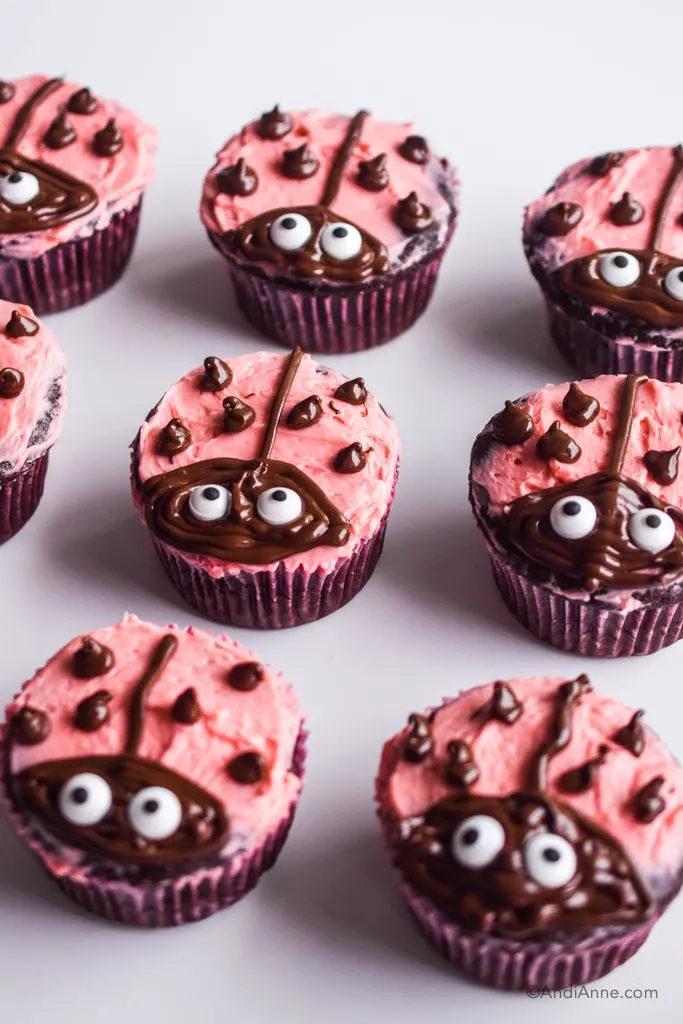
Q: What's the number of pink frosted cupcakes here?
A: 8